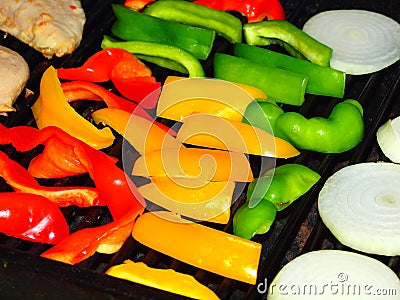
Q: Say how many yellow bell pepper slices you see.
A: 8